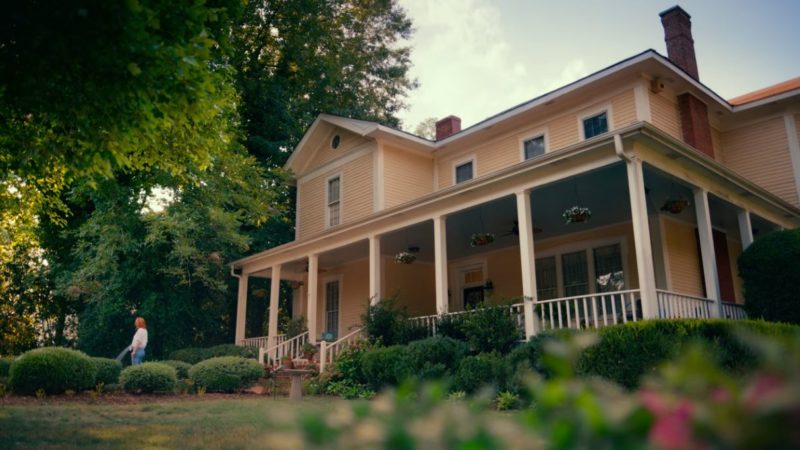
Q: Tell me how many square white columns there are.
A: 9